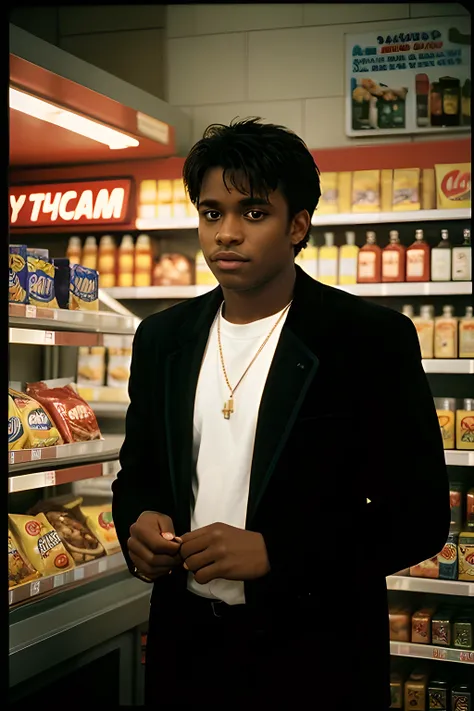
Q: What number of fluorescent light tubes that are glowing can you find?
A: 1